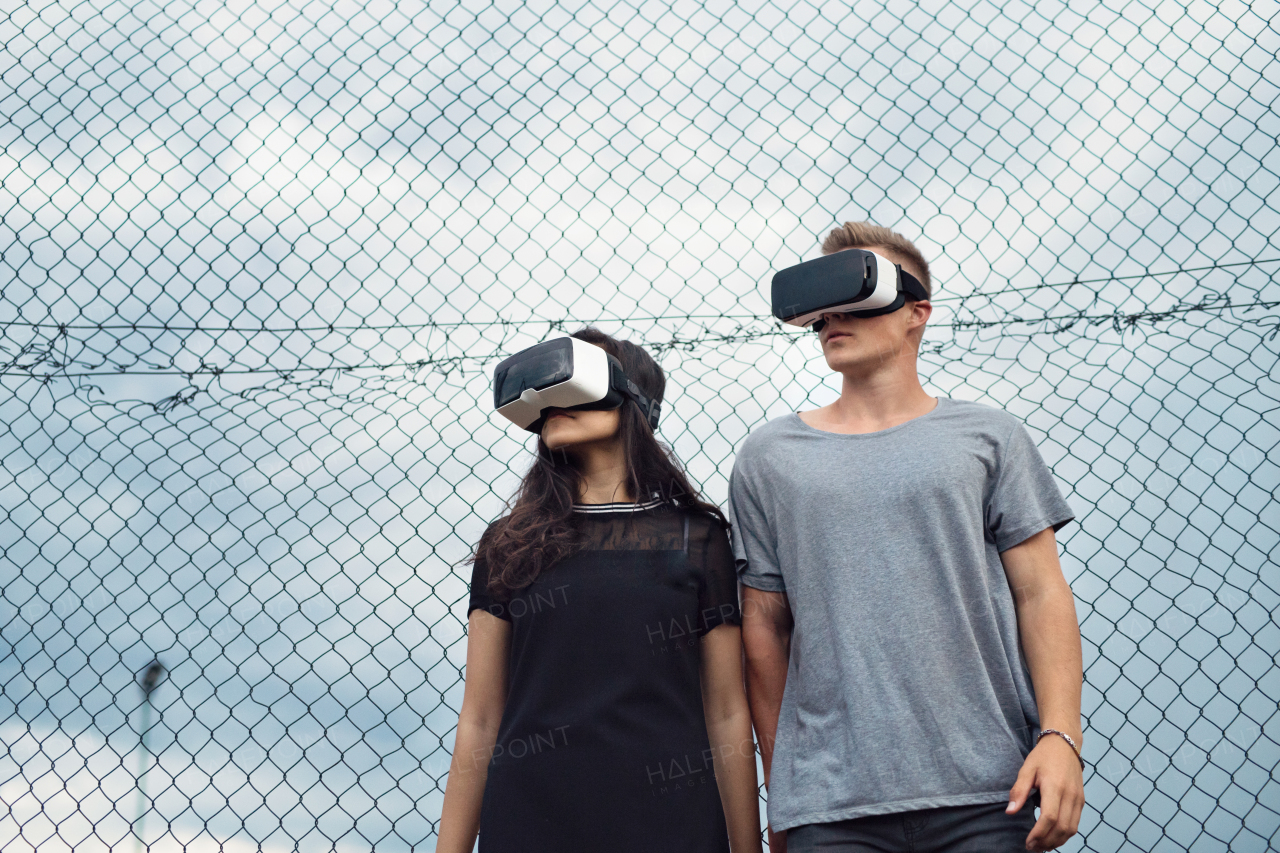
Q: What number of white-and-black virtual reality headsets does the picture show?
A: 2